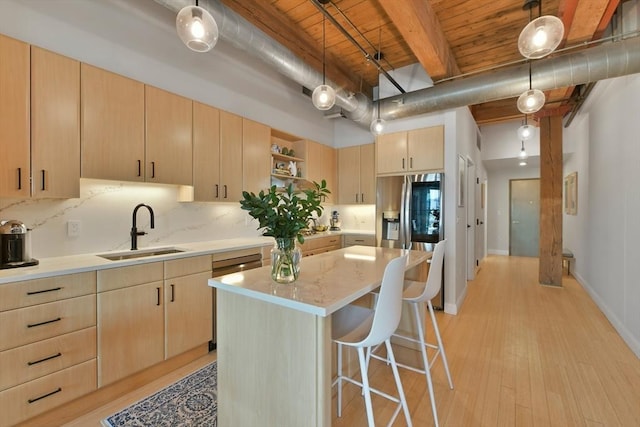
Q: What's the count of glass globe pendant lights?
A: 7